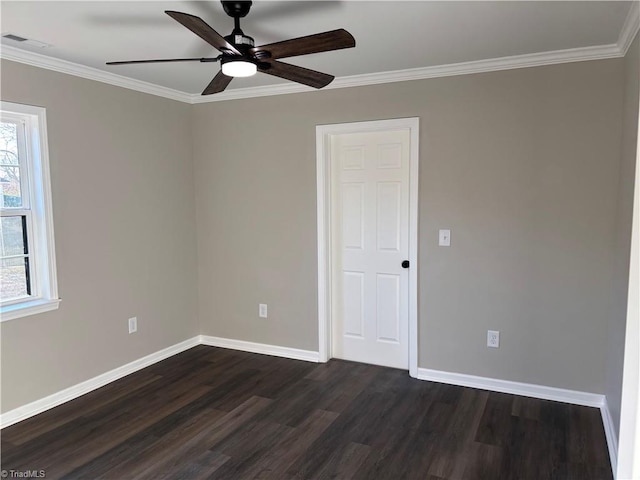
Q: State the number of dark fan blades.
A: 5